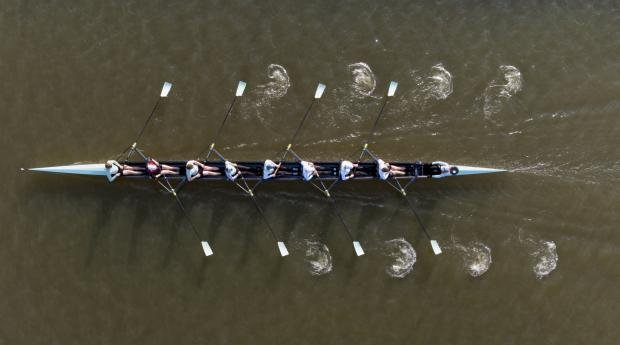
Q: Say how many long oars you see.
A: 8